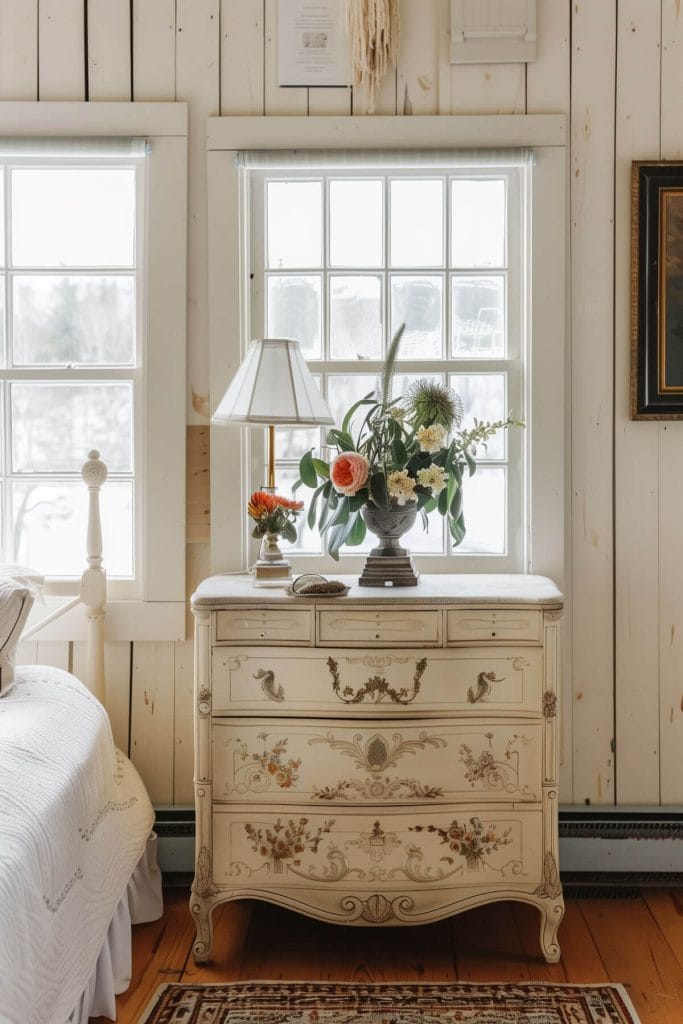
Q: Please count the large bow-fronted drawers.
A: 3